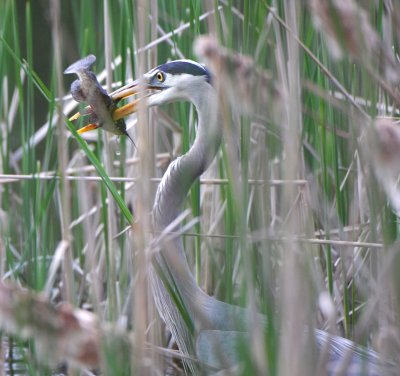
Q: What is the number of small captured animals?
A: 1